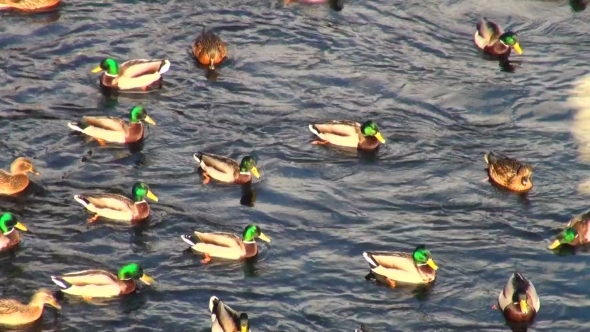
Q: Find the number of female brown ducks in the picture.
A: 5